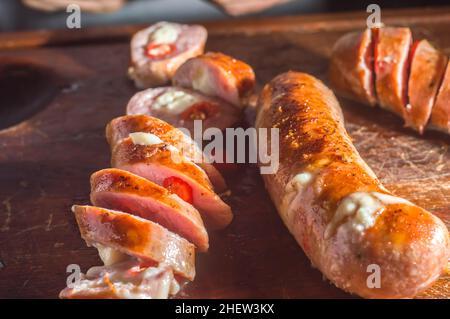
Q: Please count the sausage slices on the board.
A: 12